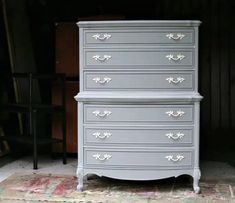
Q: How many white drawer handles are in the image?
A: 12